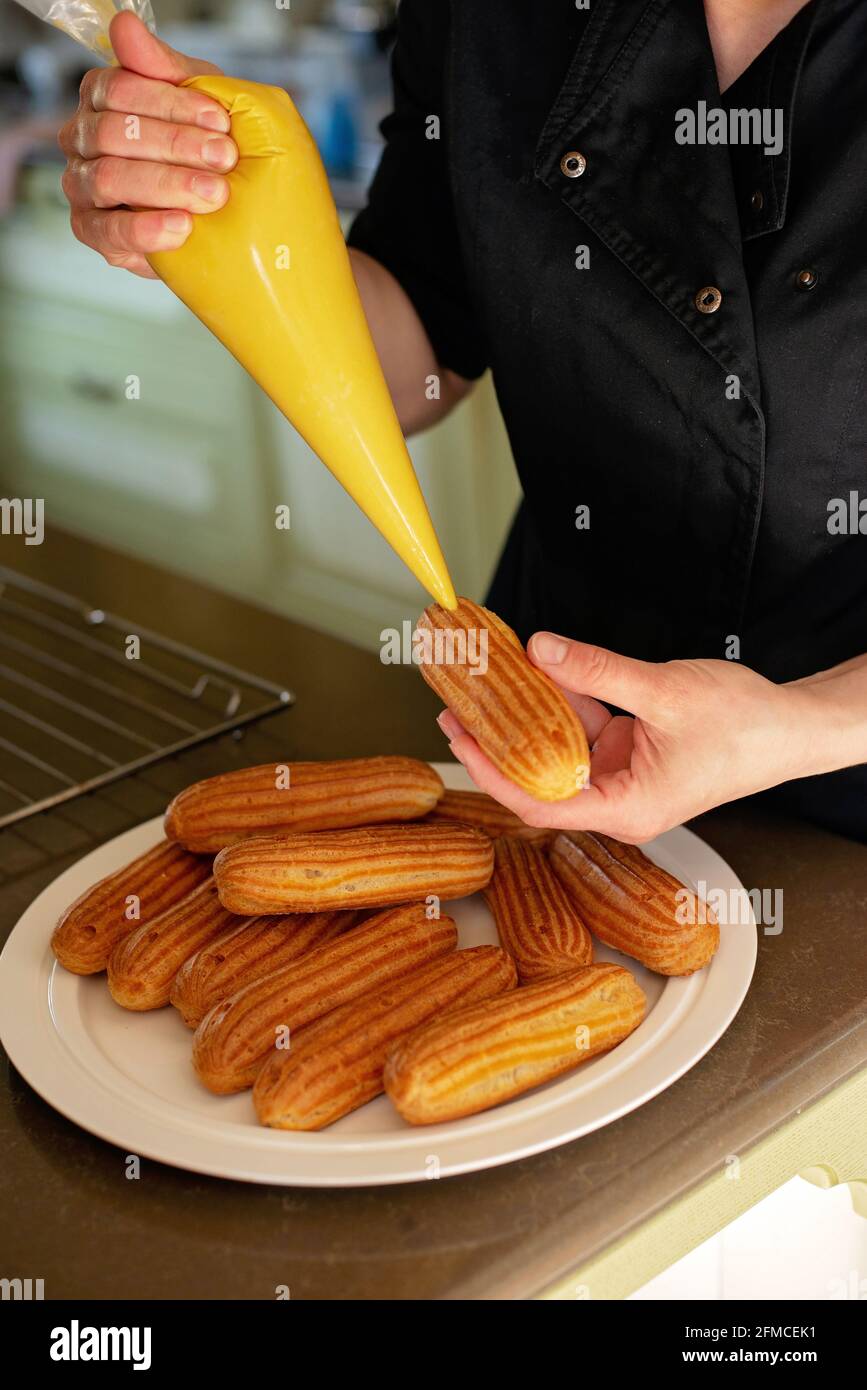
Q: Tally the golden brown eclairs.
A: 12